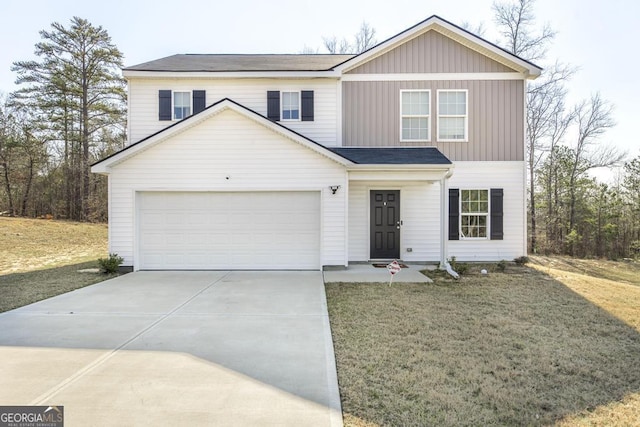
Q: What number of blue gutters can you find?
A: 0